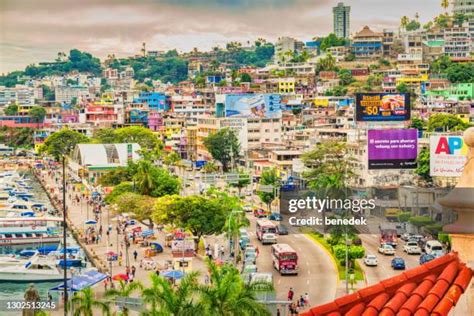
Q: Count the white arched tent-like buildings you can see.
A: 1